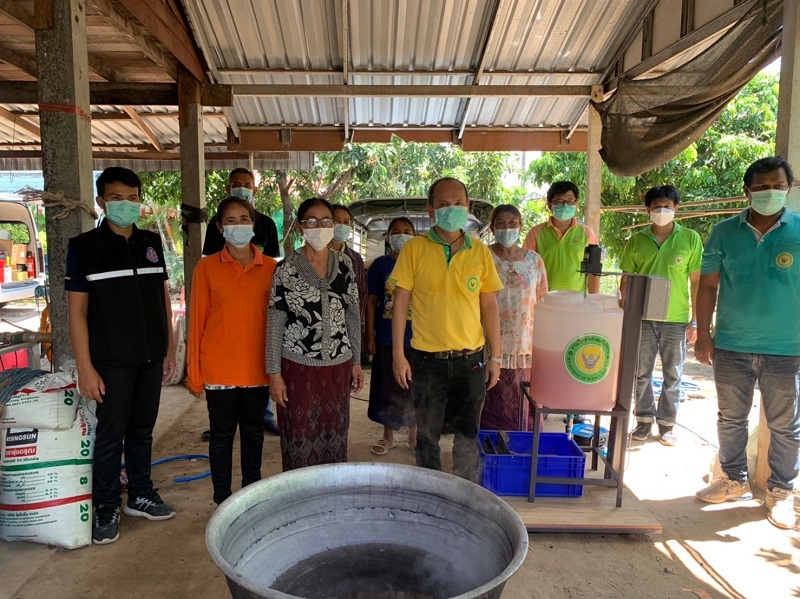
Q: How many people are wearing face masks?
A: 11